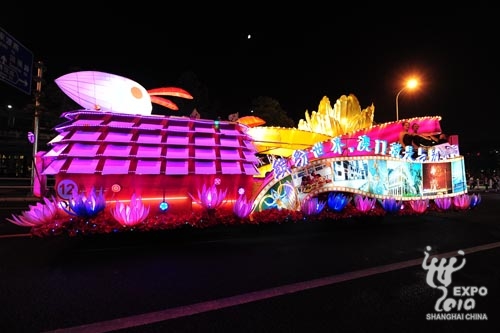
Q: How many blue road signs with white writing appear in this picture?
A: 1